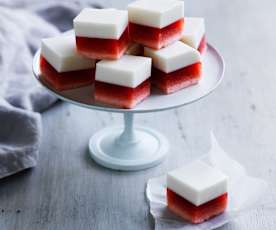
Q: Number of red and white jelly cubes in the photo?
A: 7